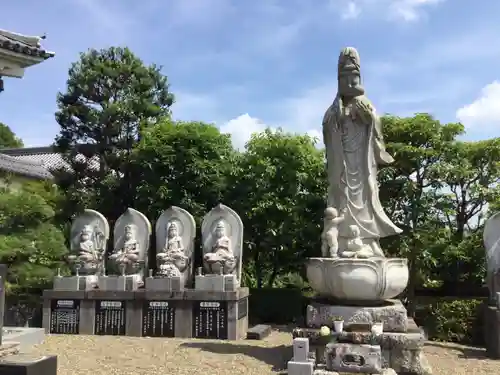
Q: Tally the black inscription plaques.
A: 4